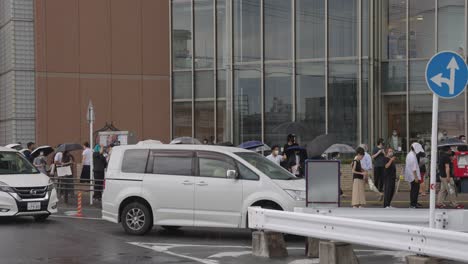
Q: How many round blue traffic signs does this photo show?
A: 1